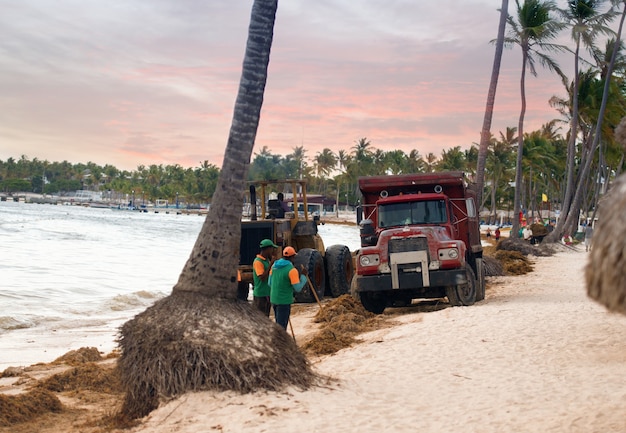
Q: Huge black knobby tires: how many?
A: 2